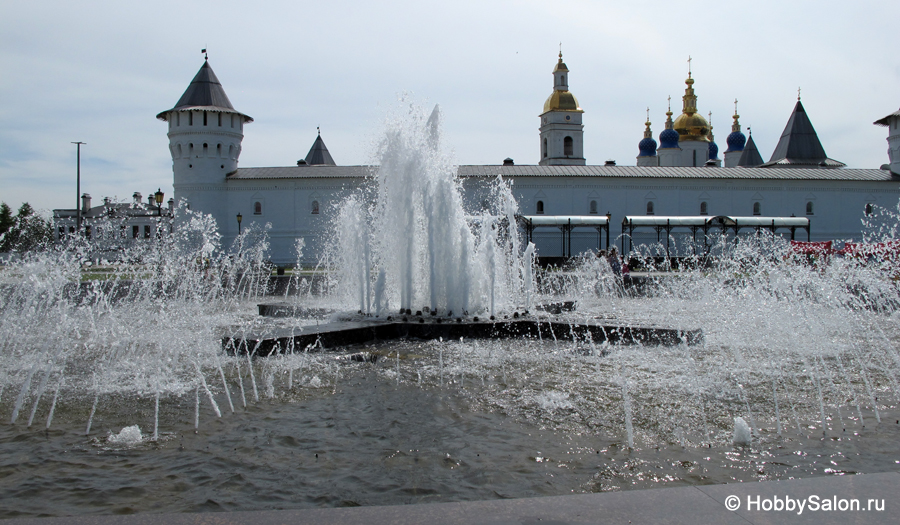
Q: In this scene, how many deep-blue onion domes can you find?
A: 4